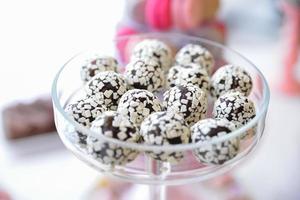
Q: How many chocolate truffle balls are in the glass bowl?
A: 14